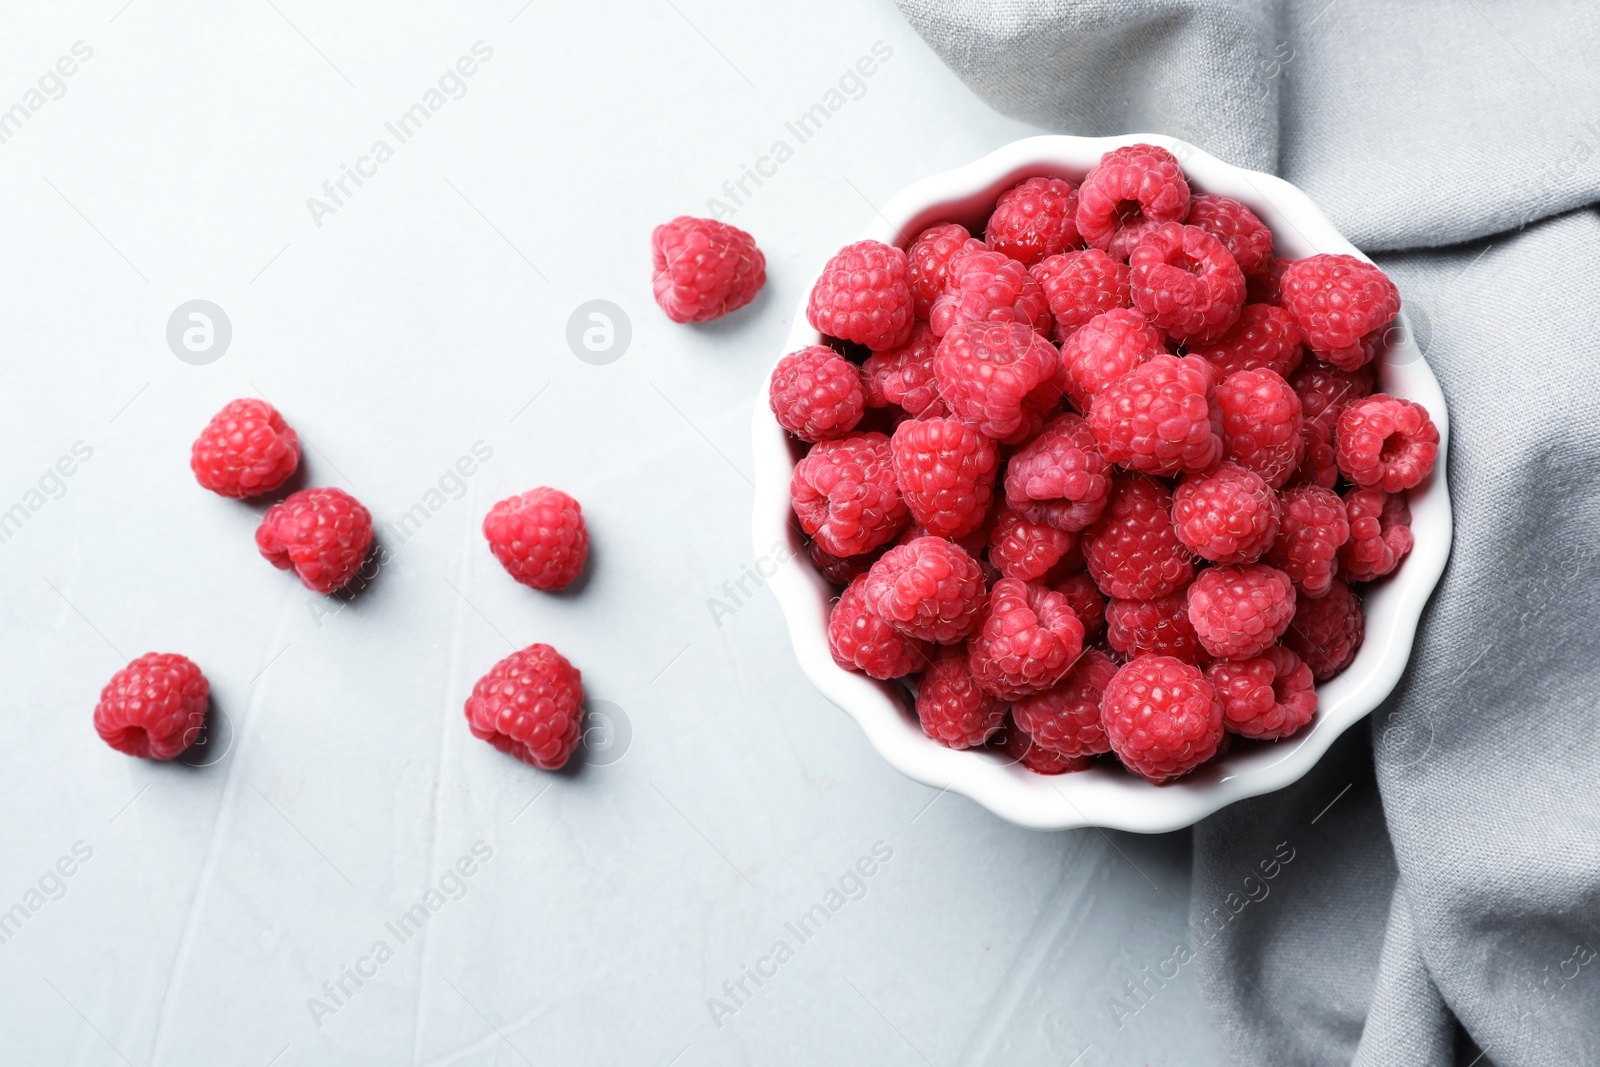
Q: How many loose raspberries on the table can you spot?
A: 6